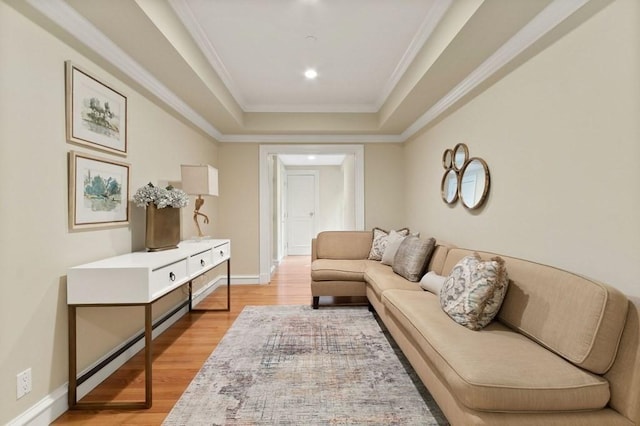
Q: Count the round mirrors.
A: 4